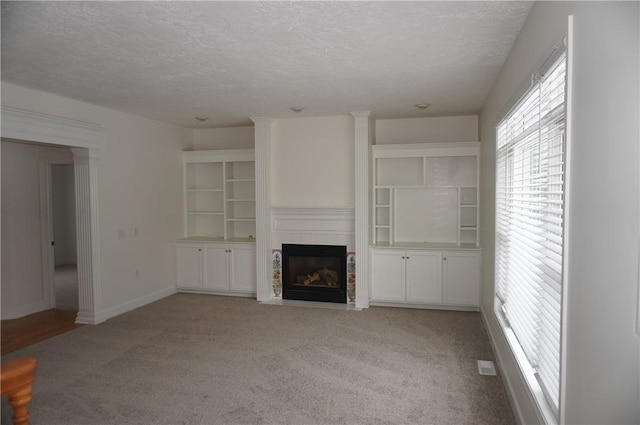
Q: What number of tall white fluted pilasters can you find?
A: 3